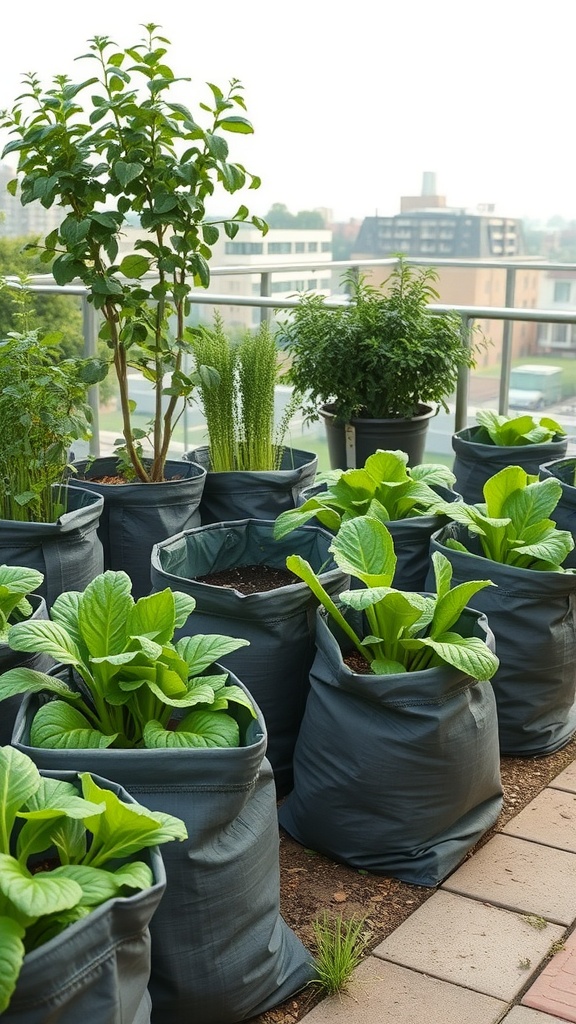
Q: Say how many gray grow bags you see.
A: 12